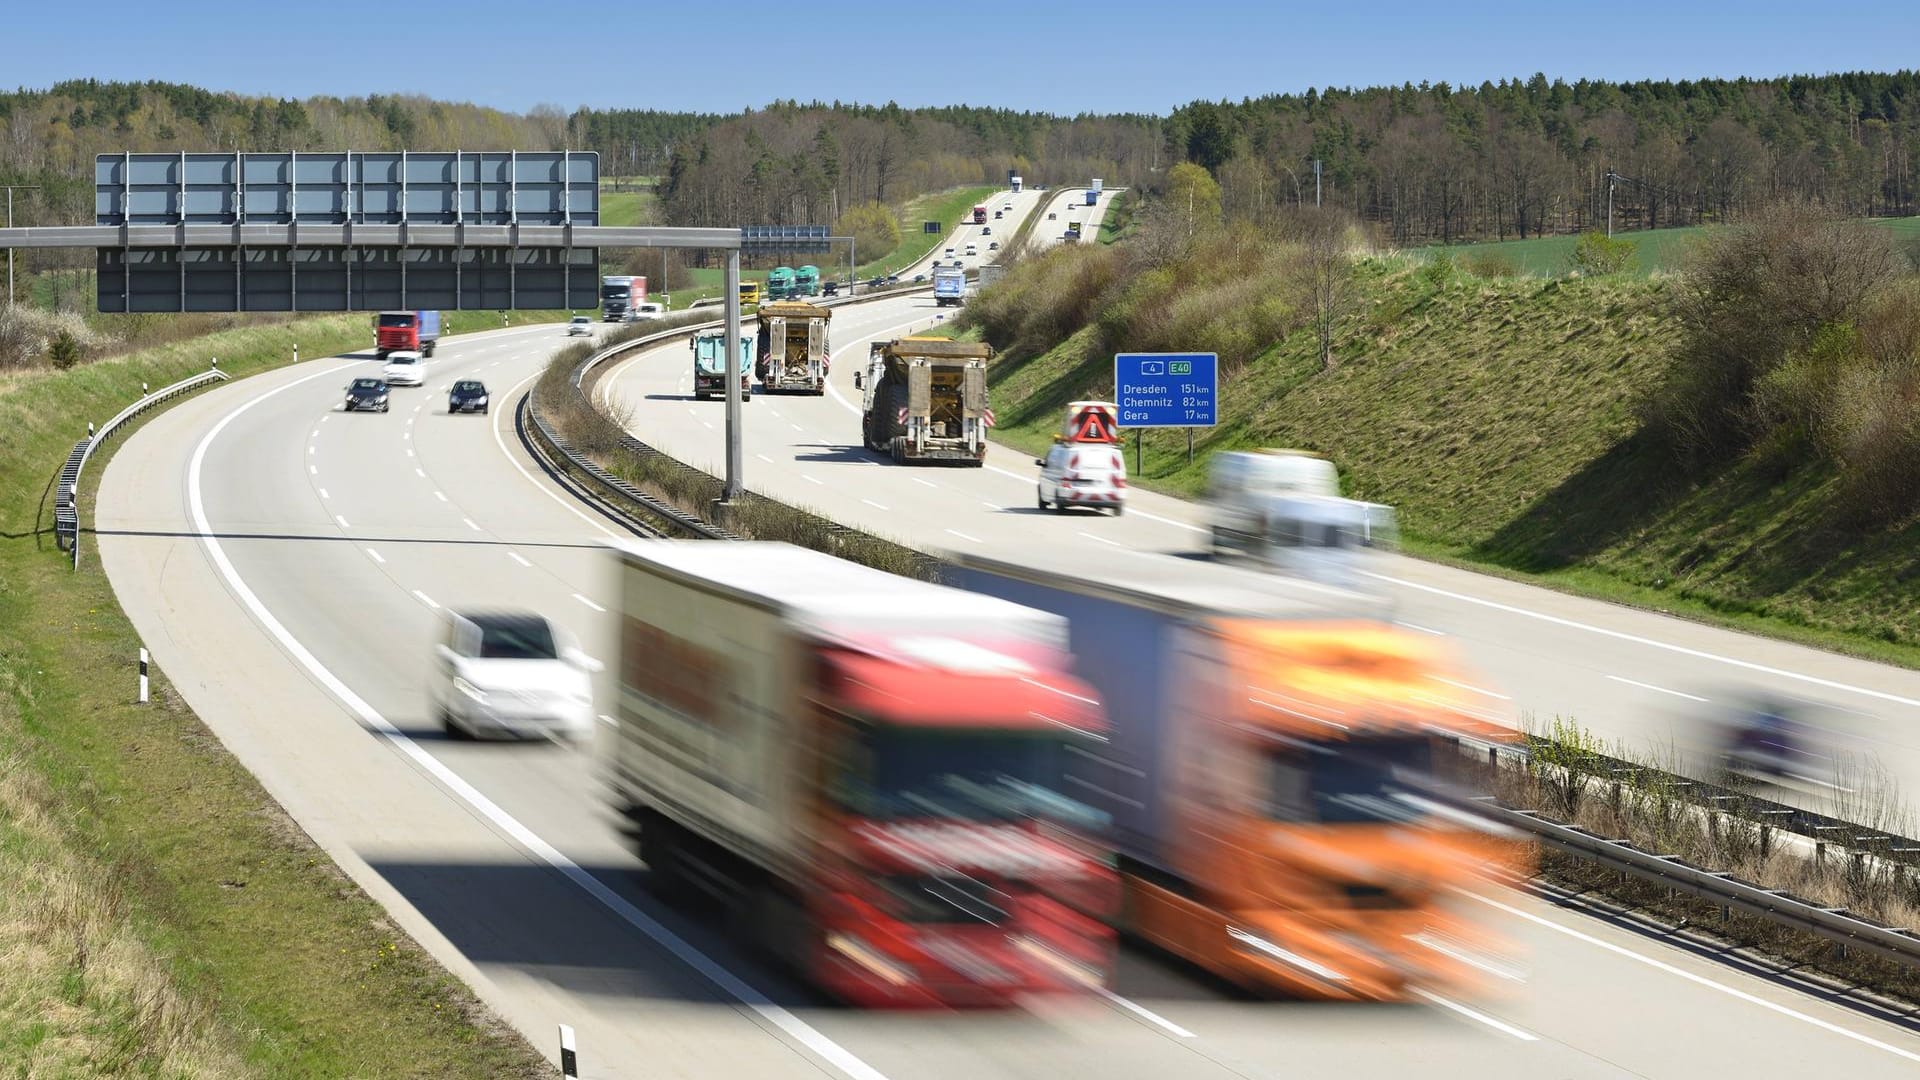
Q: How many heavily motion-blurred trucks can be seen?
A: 2